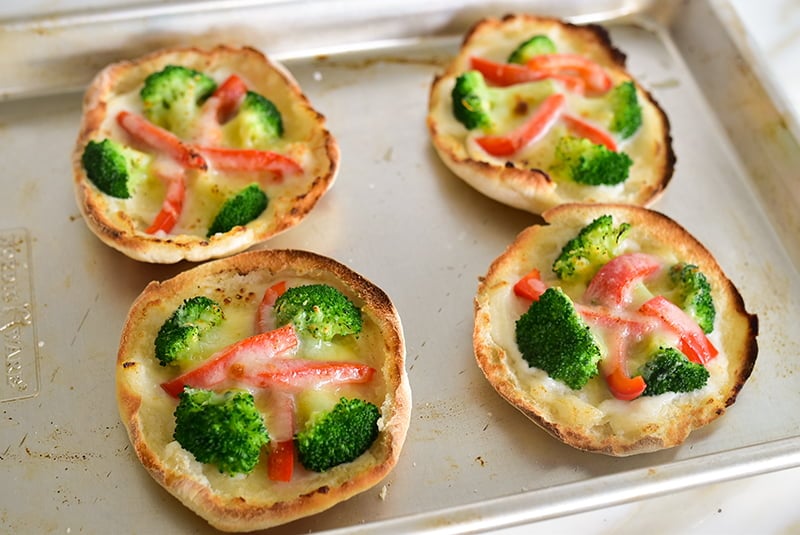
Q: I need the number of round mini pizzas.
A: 4